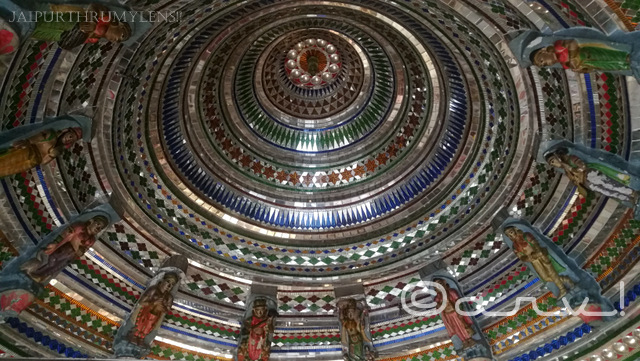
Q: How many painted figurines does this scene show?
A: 10